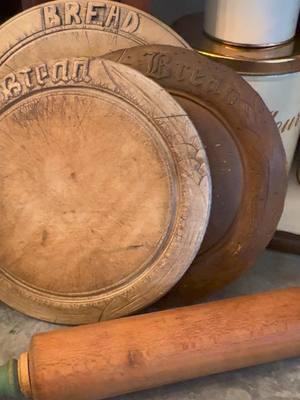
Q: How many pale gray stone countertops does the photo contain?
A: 1